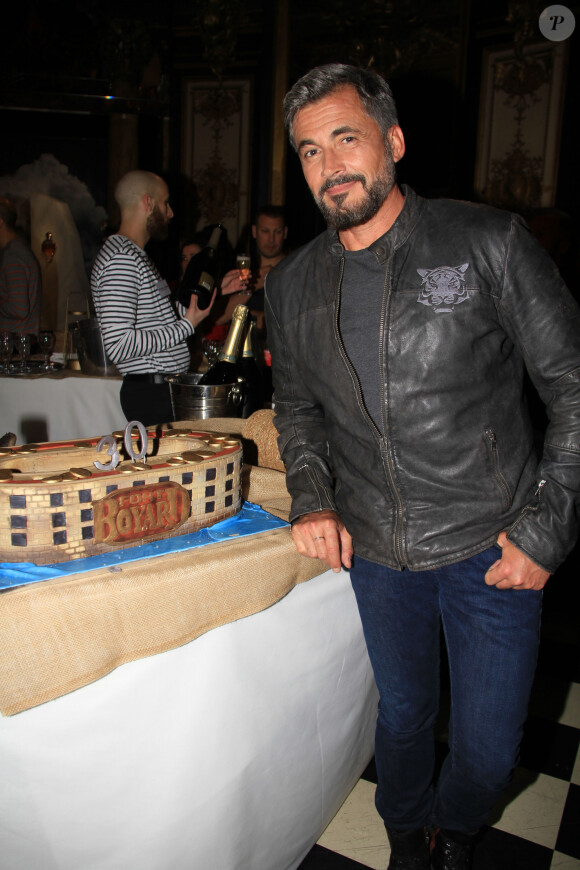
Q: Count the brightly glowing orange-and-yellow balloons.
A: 0